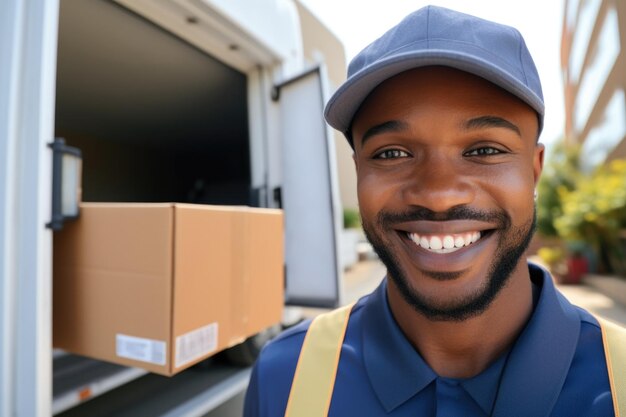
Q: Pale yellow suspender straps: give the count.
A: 2